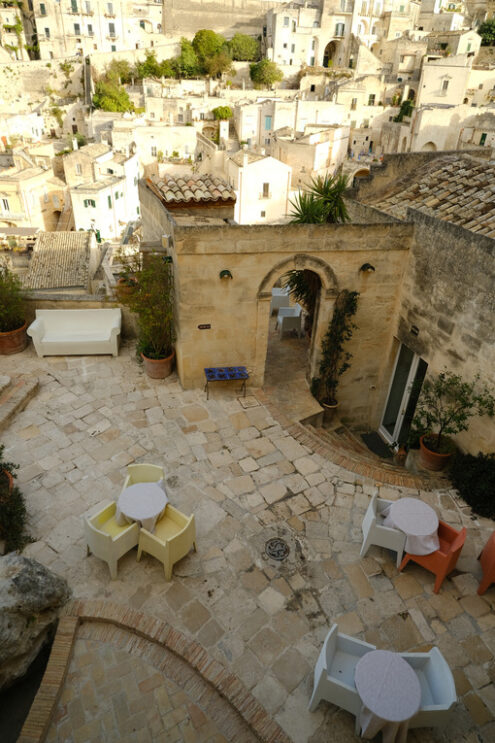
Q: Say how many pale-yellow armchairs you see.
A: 3